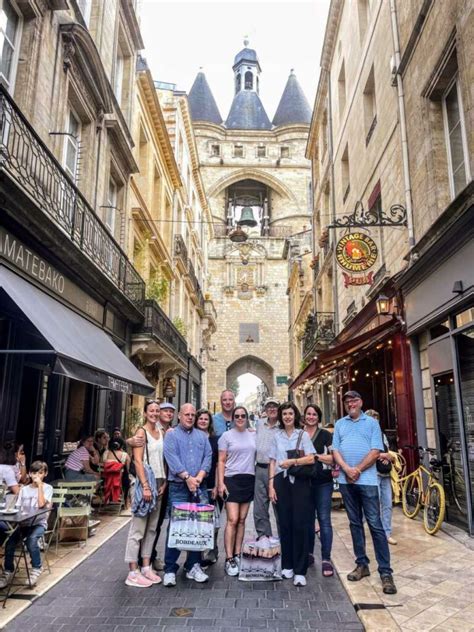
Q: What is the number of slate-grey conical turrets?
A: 2